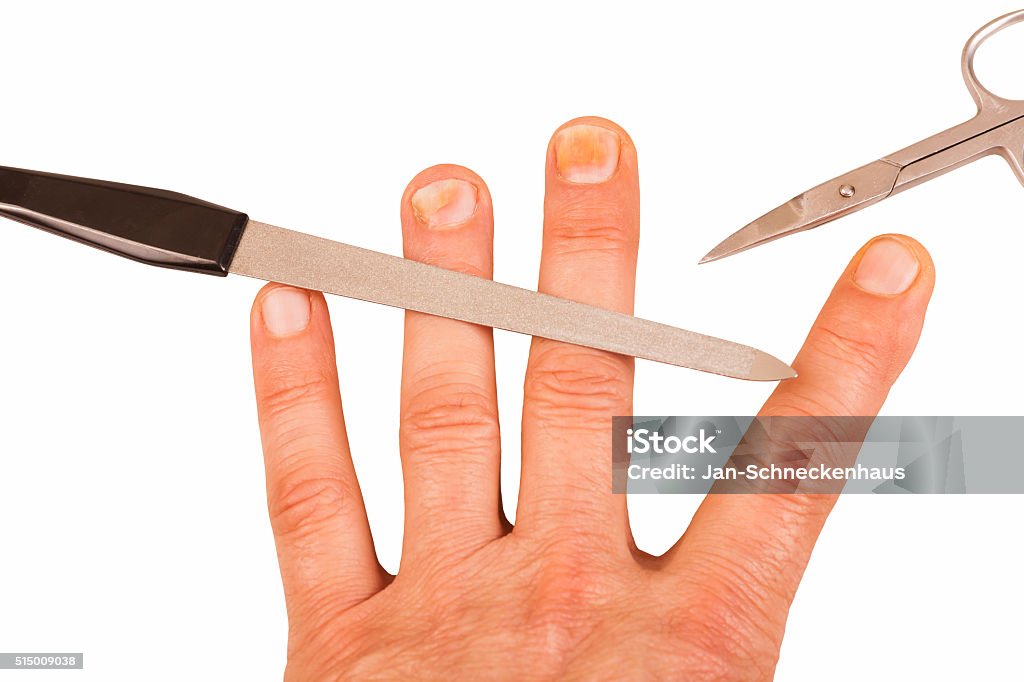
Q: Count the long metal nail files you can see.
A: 1